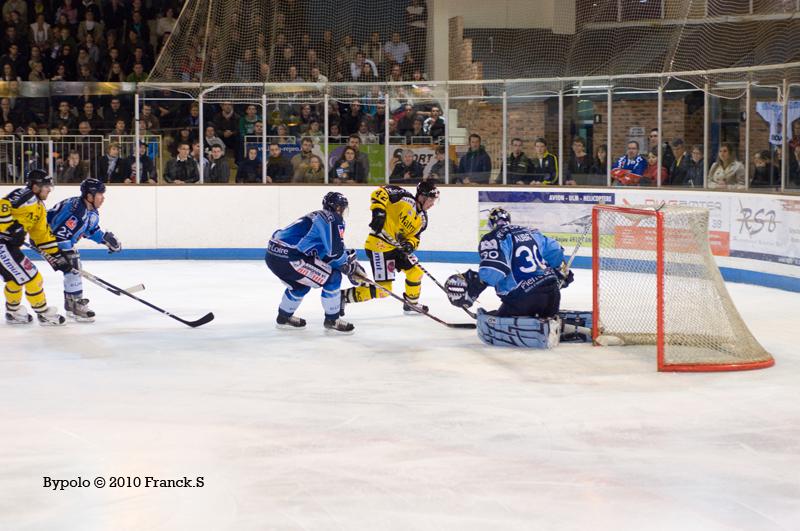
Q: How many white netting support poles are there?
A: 13